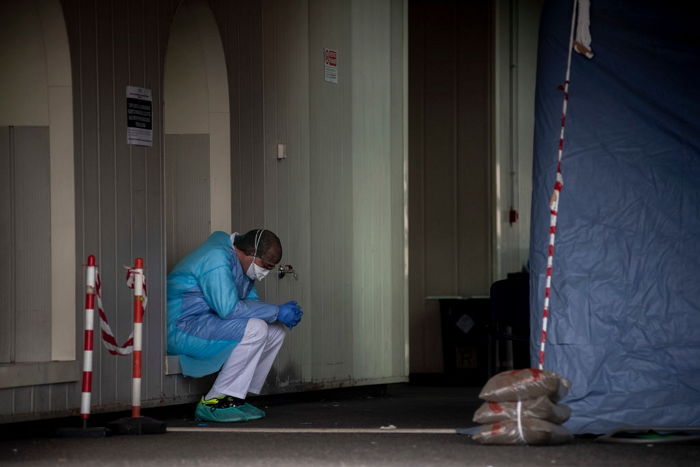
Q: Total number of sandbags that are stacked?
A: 3